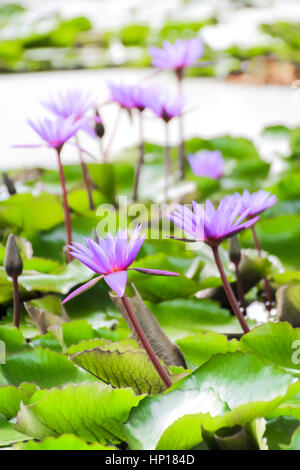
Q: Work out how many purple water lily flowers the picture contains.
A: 9